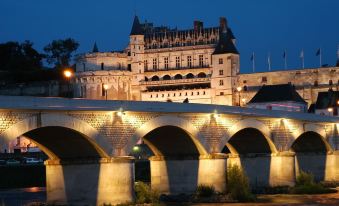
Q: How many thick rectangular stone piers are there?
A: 4